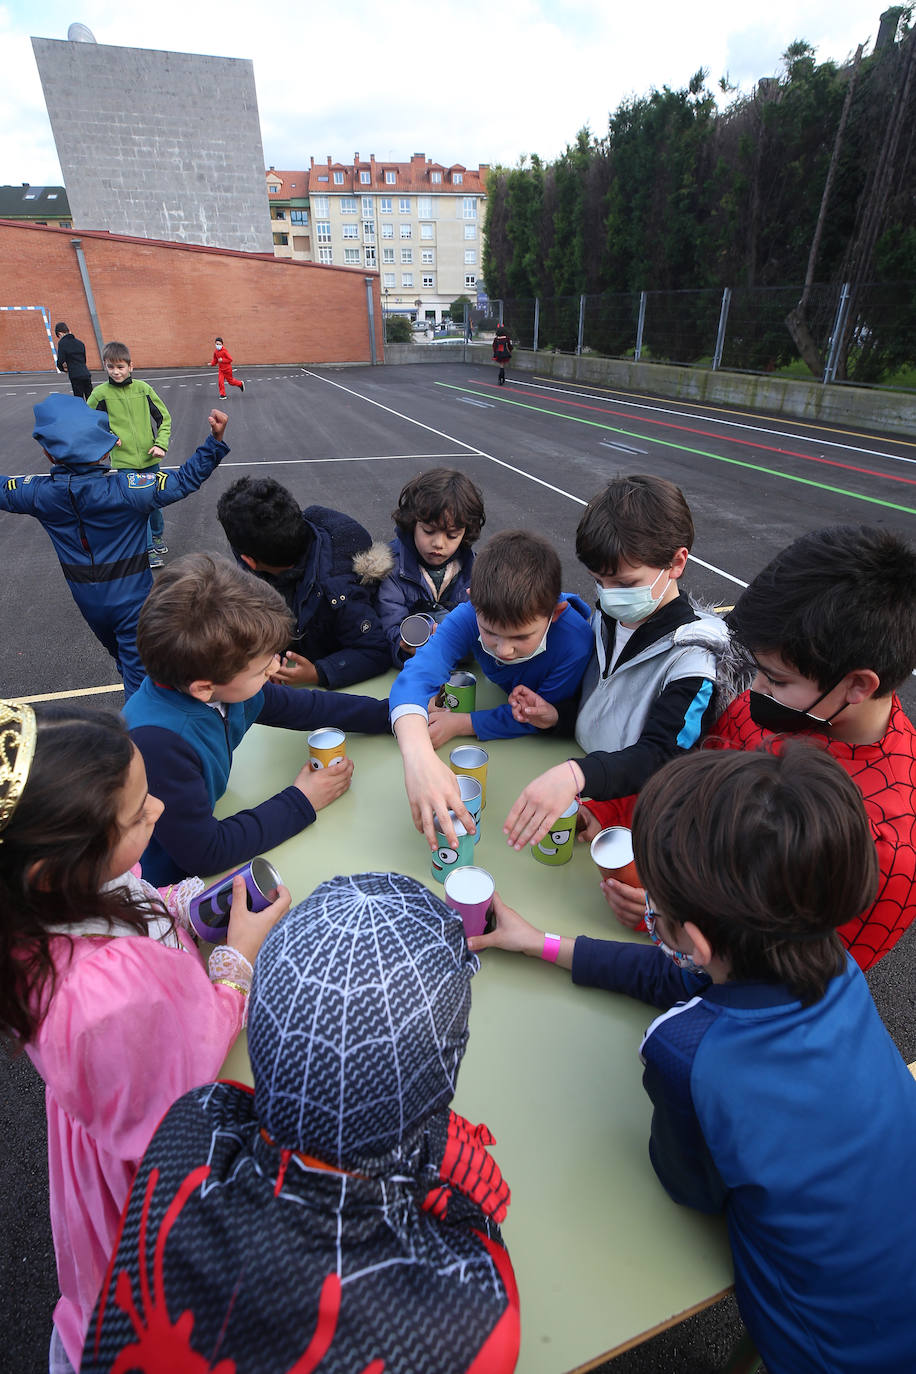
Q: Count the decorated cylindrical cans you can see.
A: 10